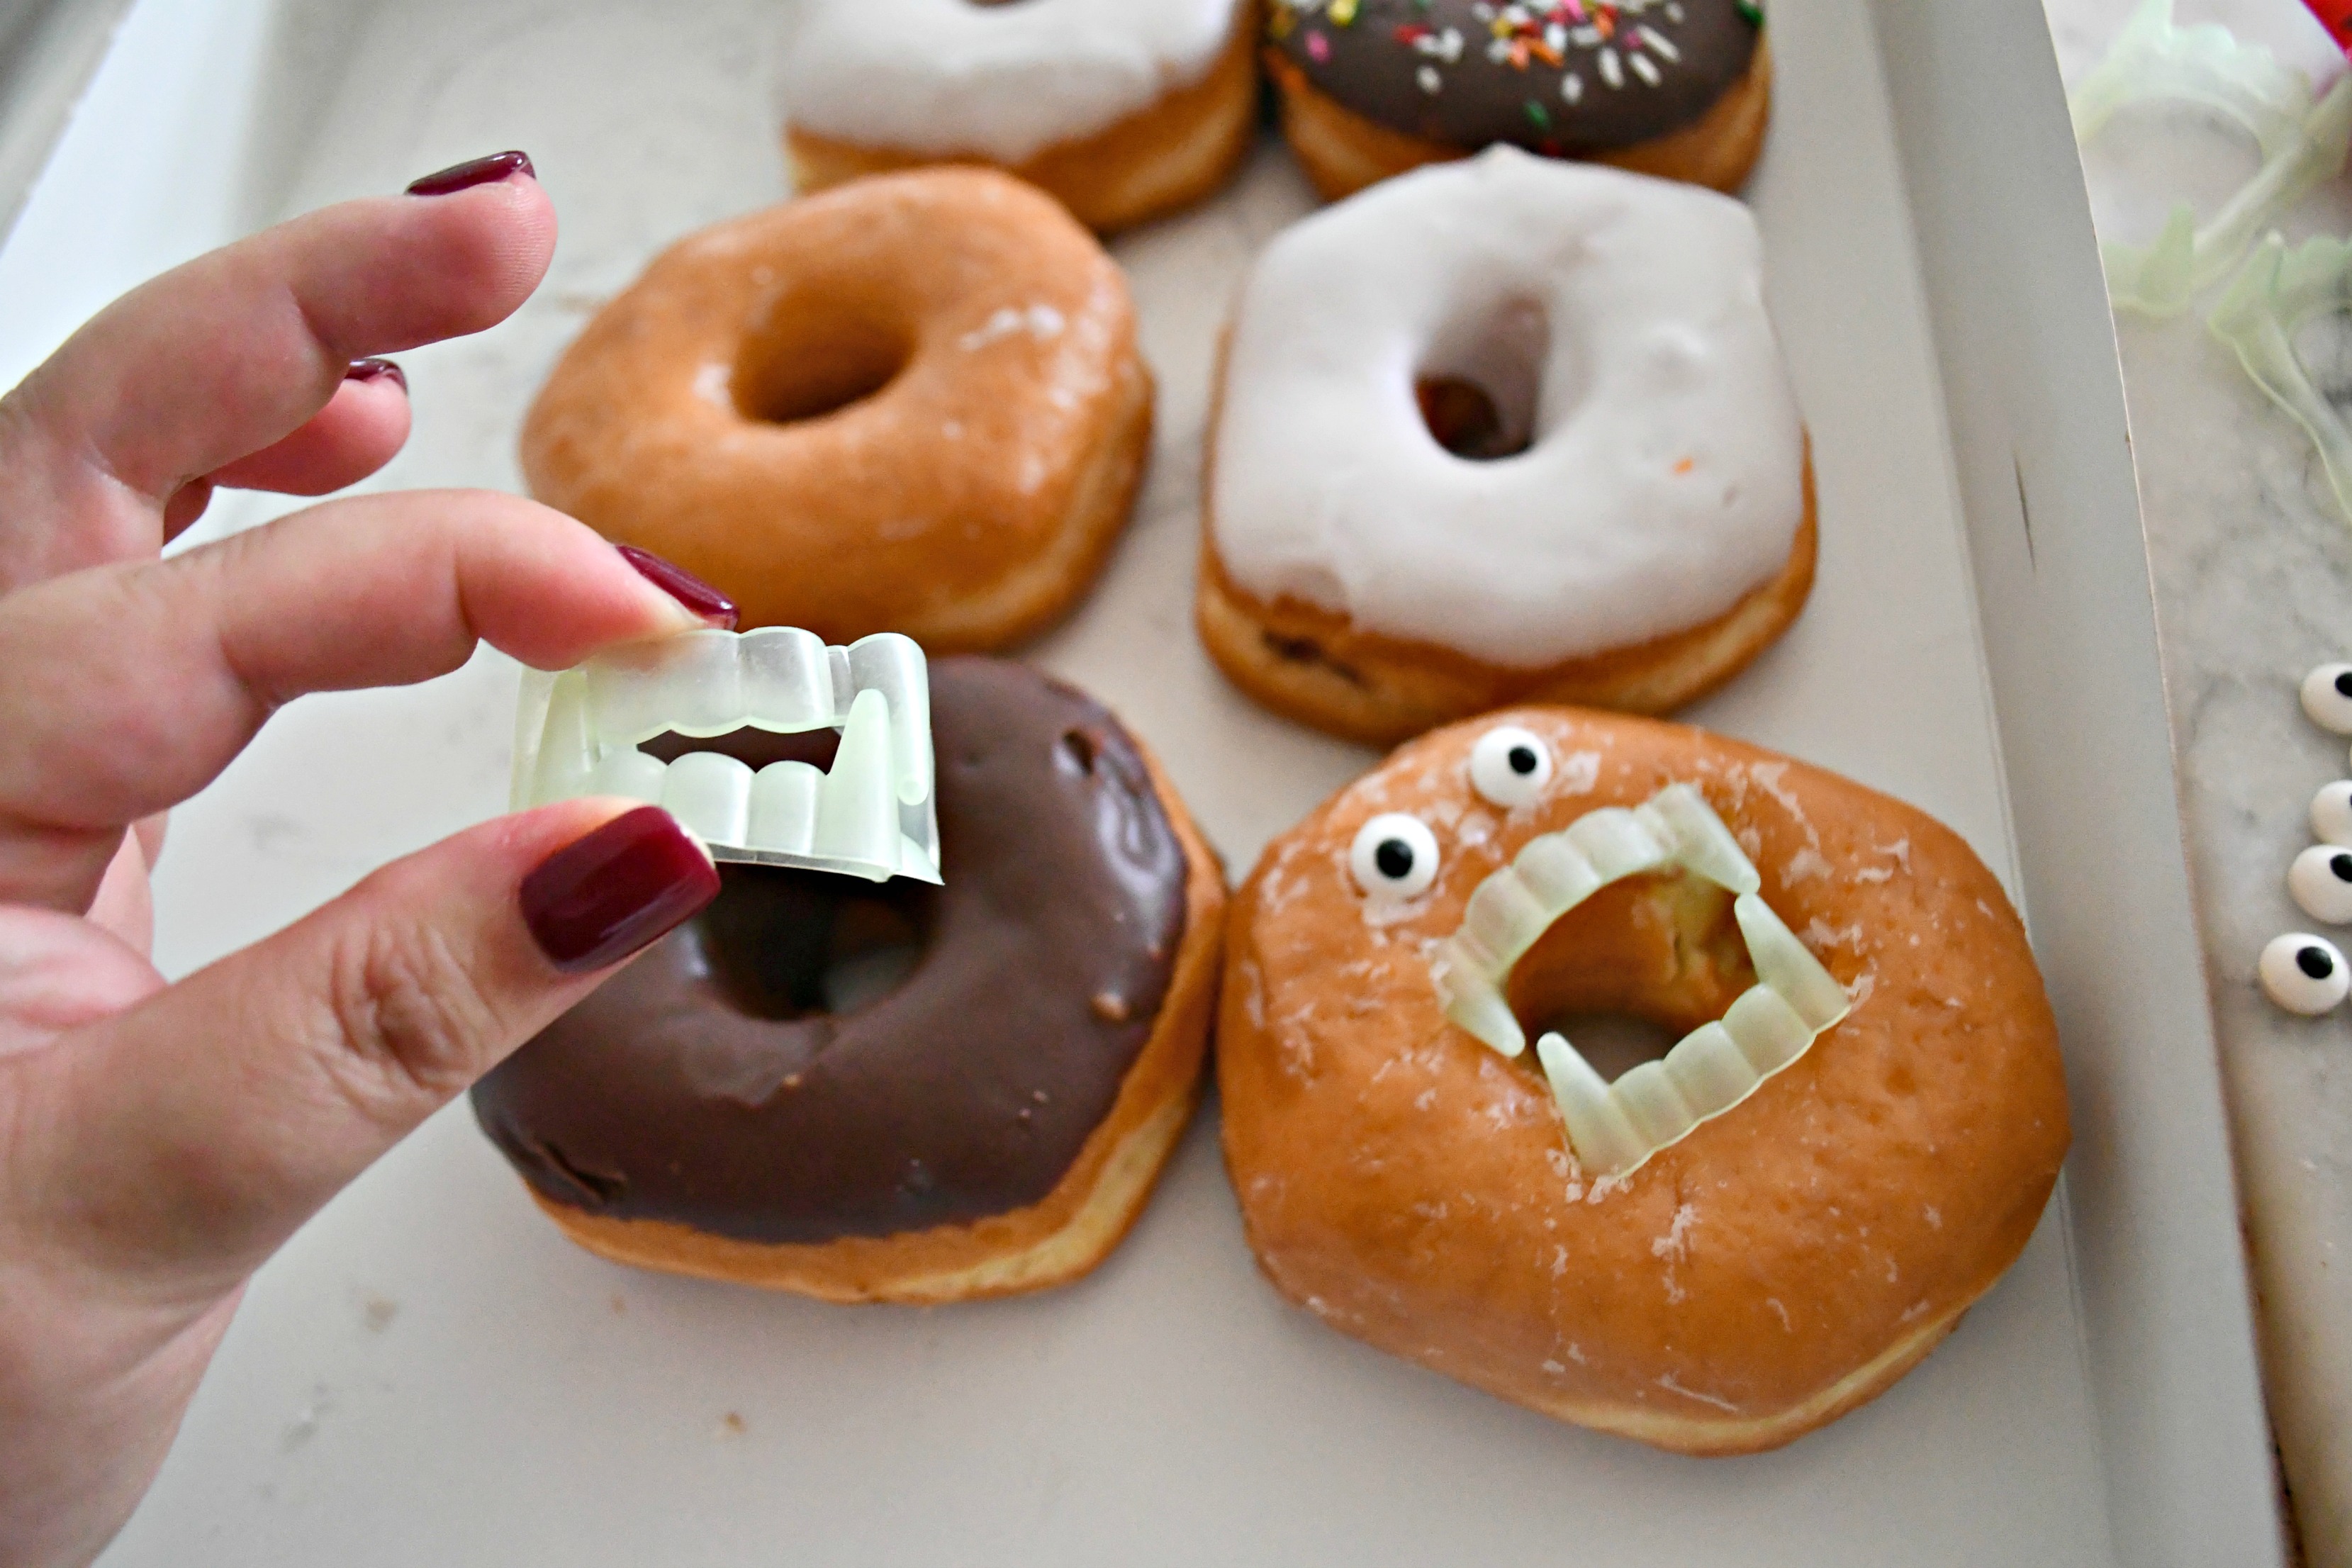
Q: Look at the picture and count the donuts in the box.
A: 6